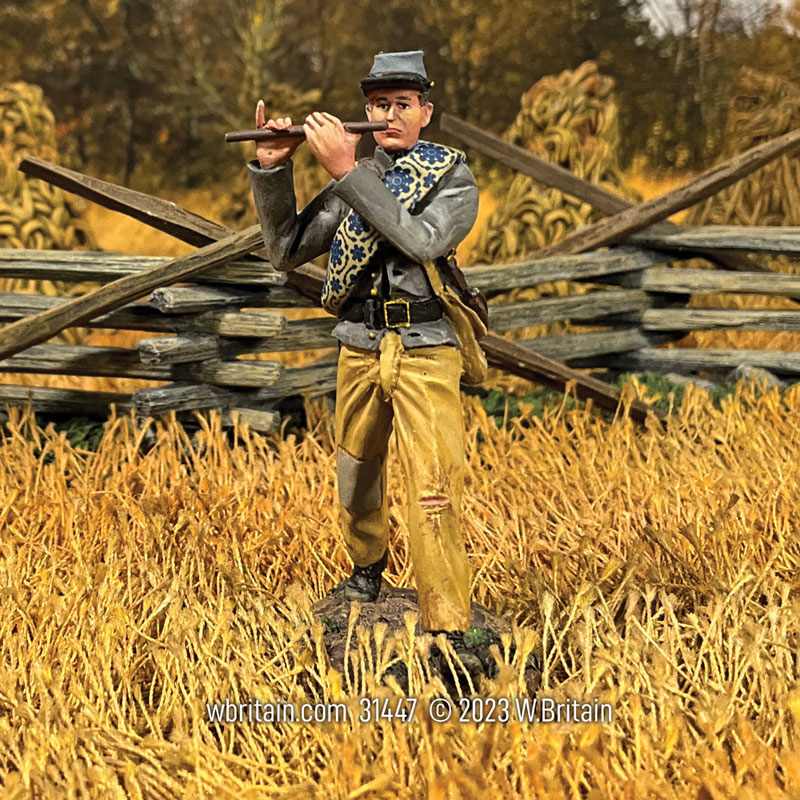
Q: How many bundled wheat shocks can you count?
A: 3